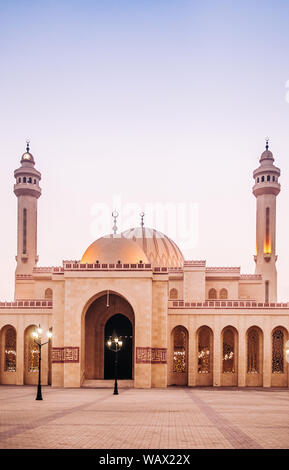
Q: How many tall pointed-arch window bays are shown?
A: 7